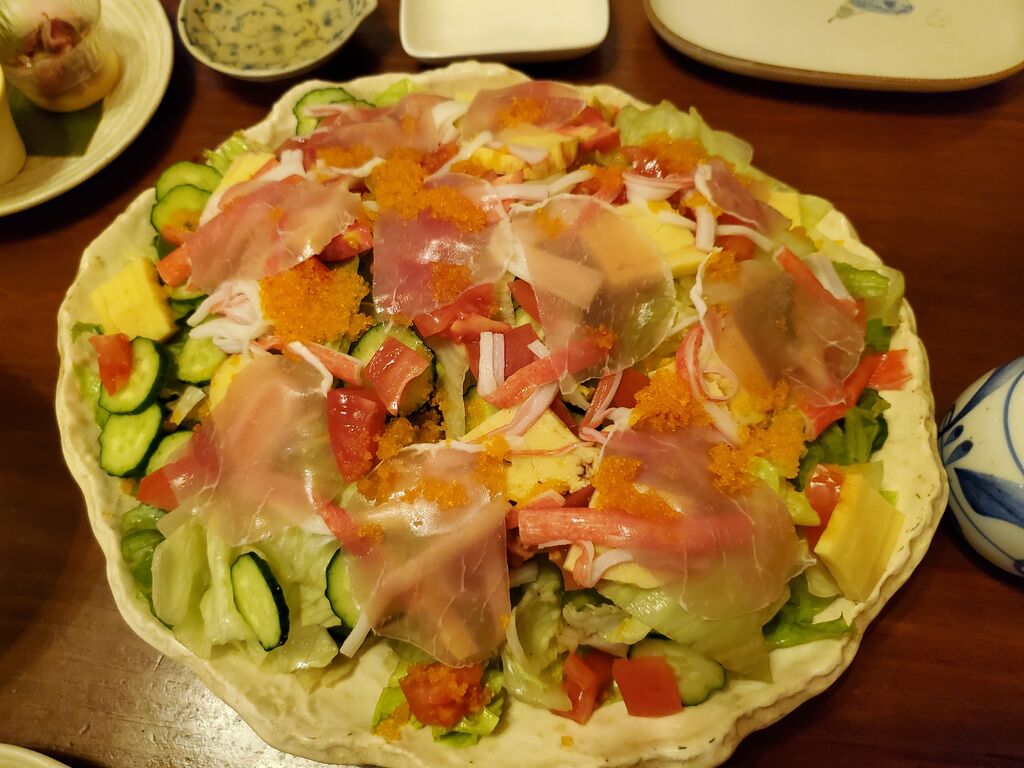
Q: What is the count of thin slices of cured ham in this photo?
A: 10